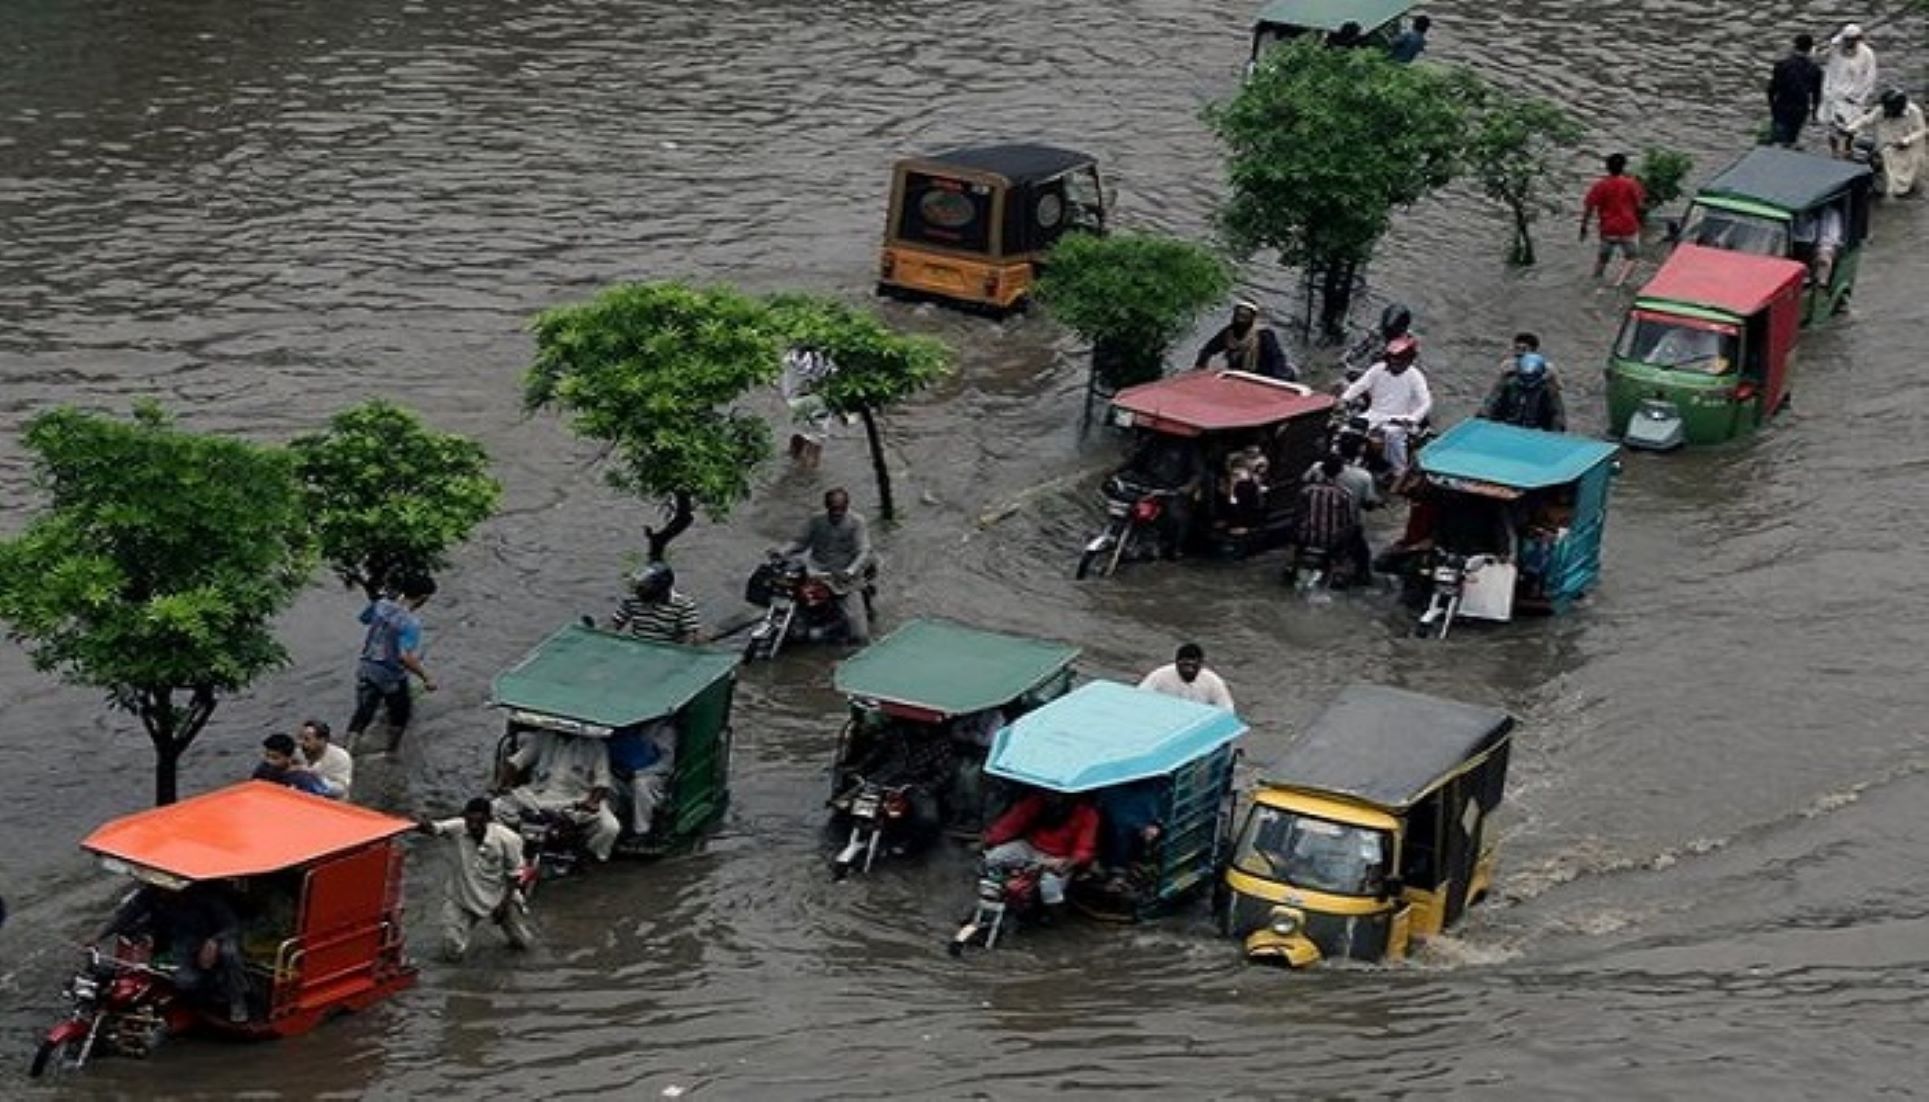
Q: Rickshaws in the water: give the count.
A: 11